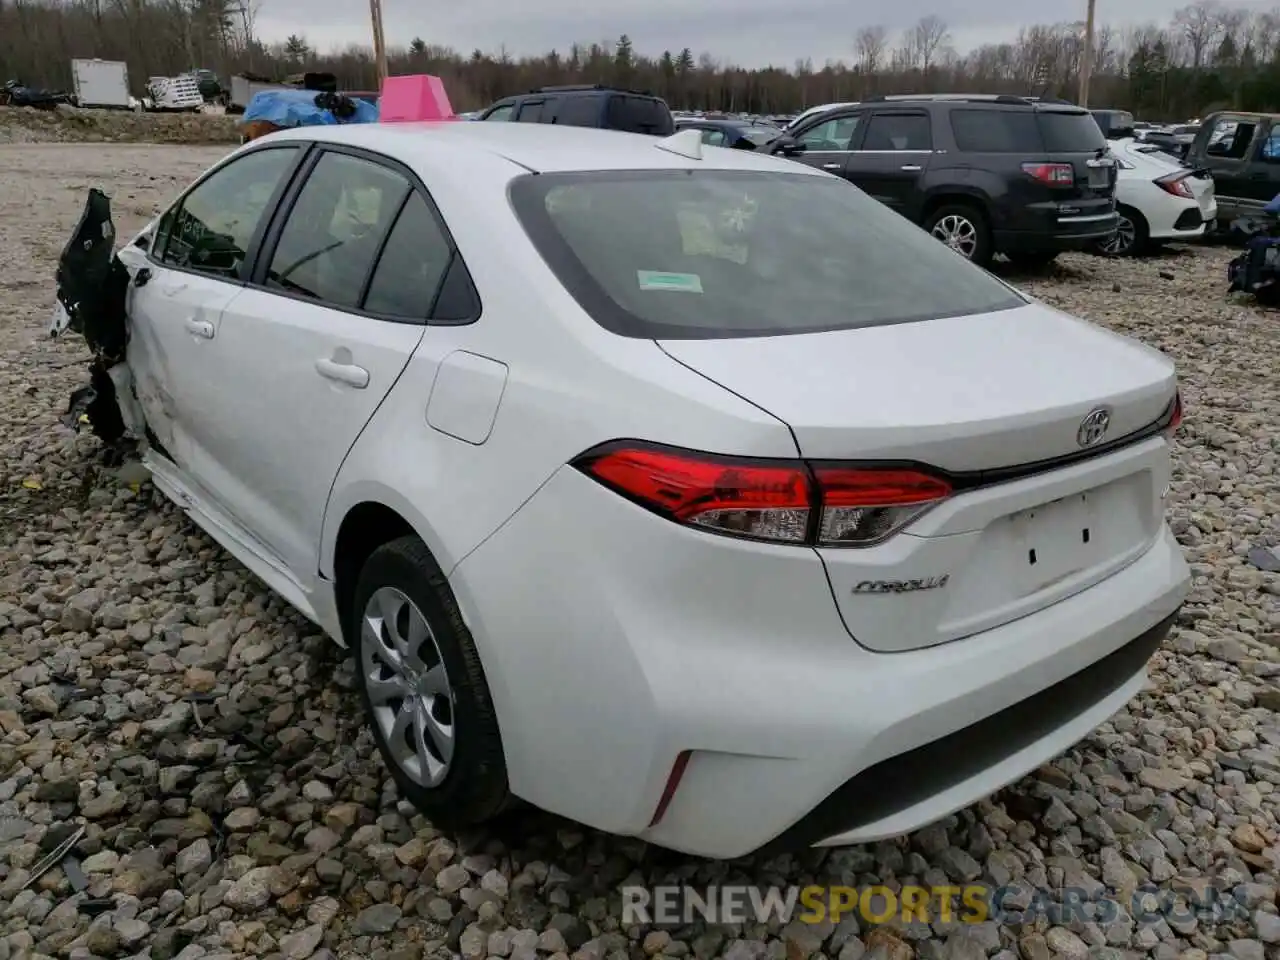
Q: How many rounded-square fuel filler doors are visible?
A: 1